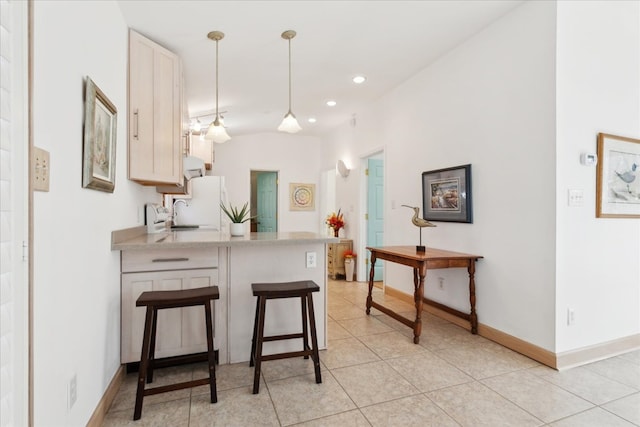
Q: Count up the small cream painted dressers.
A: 1